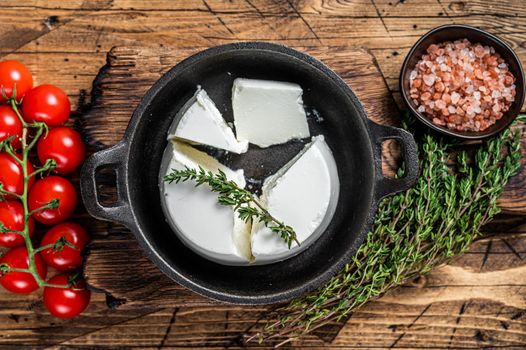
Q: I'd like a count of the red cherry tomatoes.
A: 10